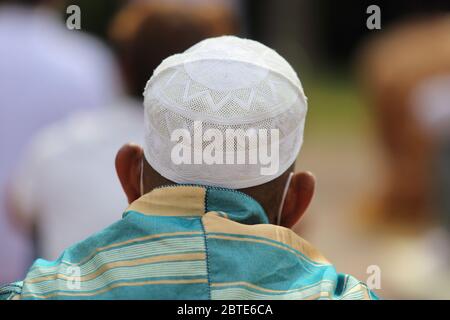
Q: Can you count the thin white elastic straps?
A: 2